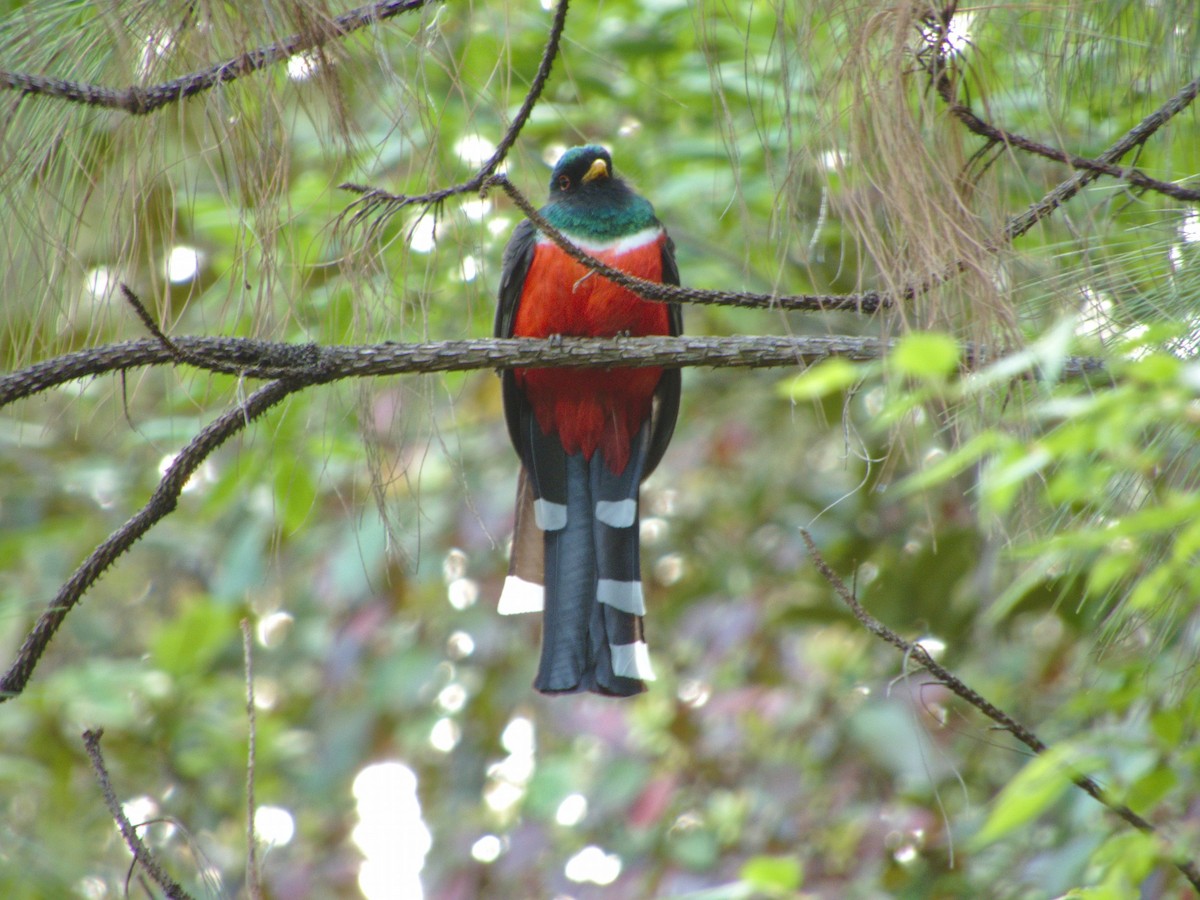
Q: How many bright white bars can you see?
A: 5